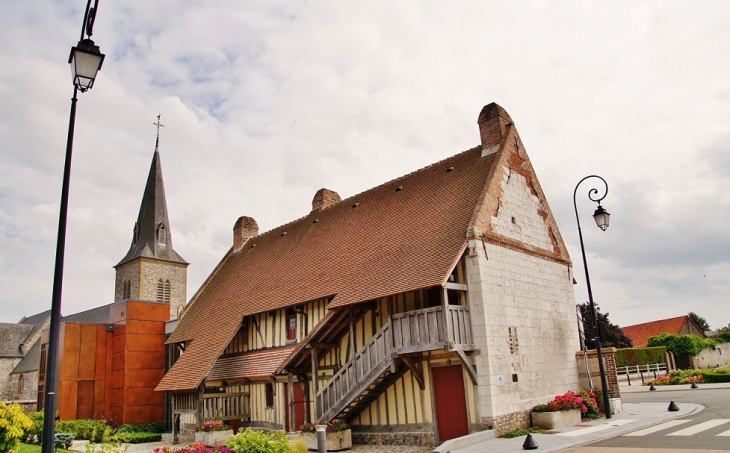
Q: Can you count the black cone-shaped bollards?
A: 4